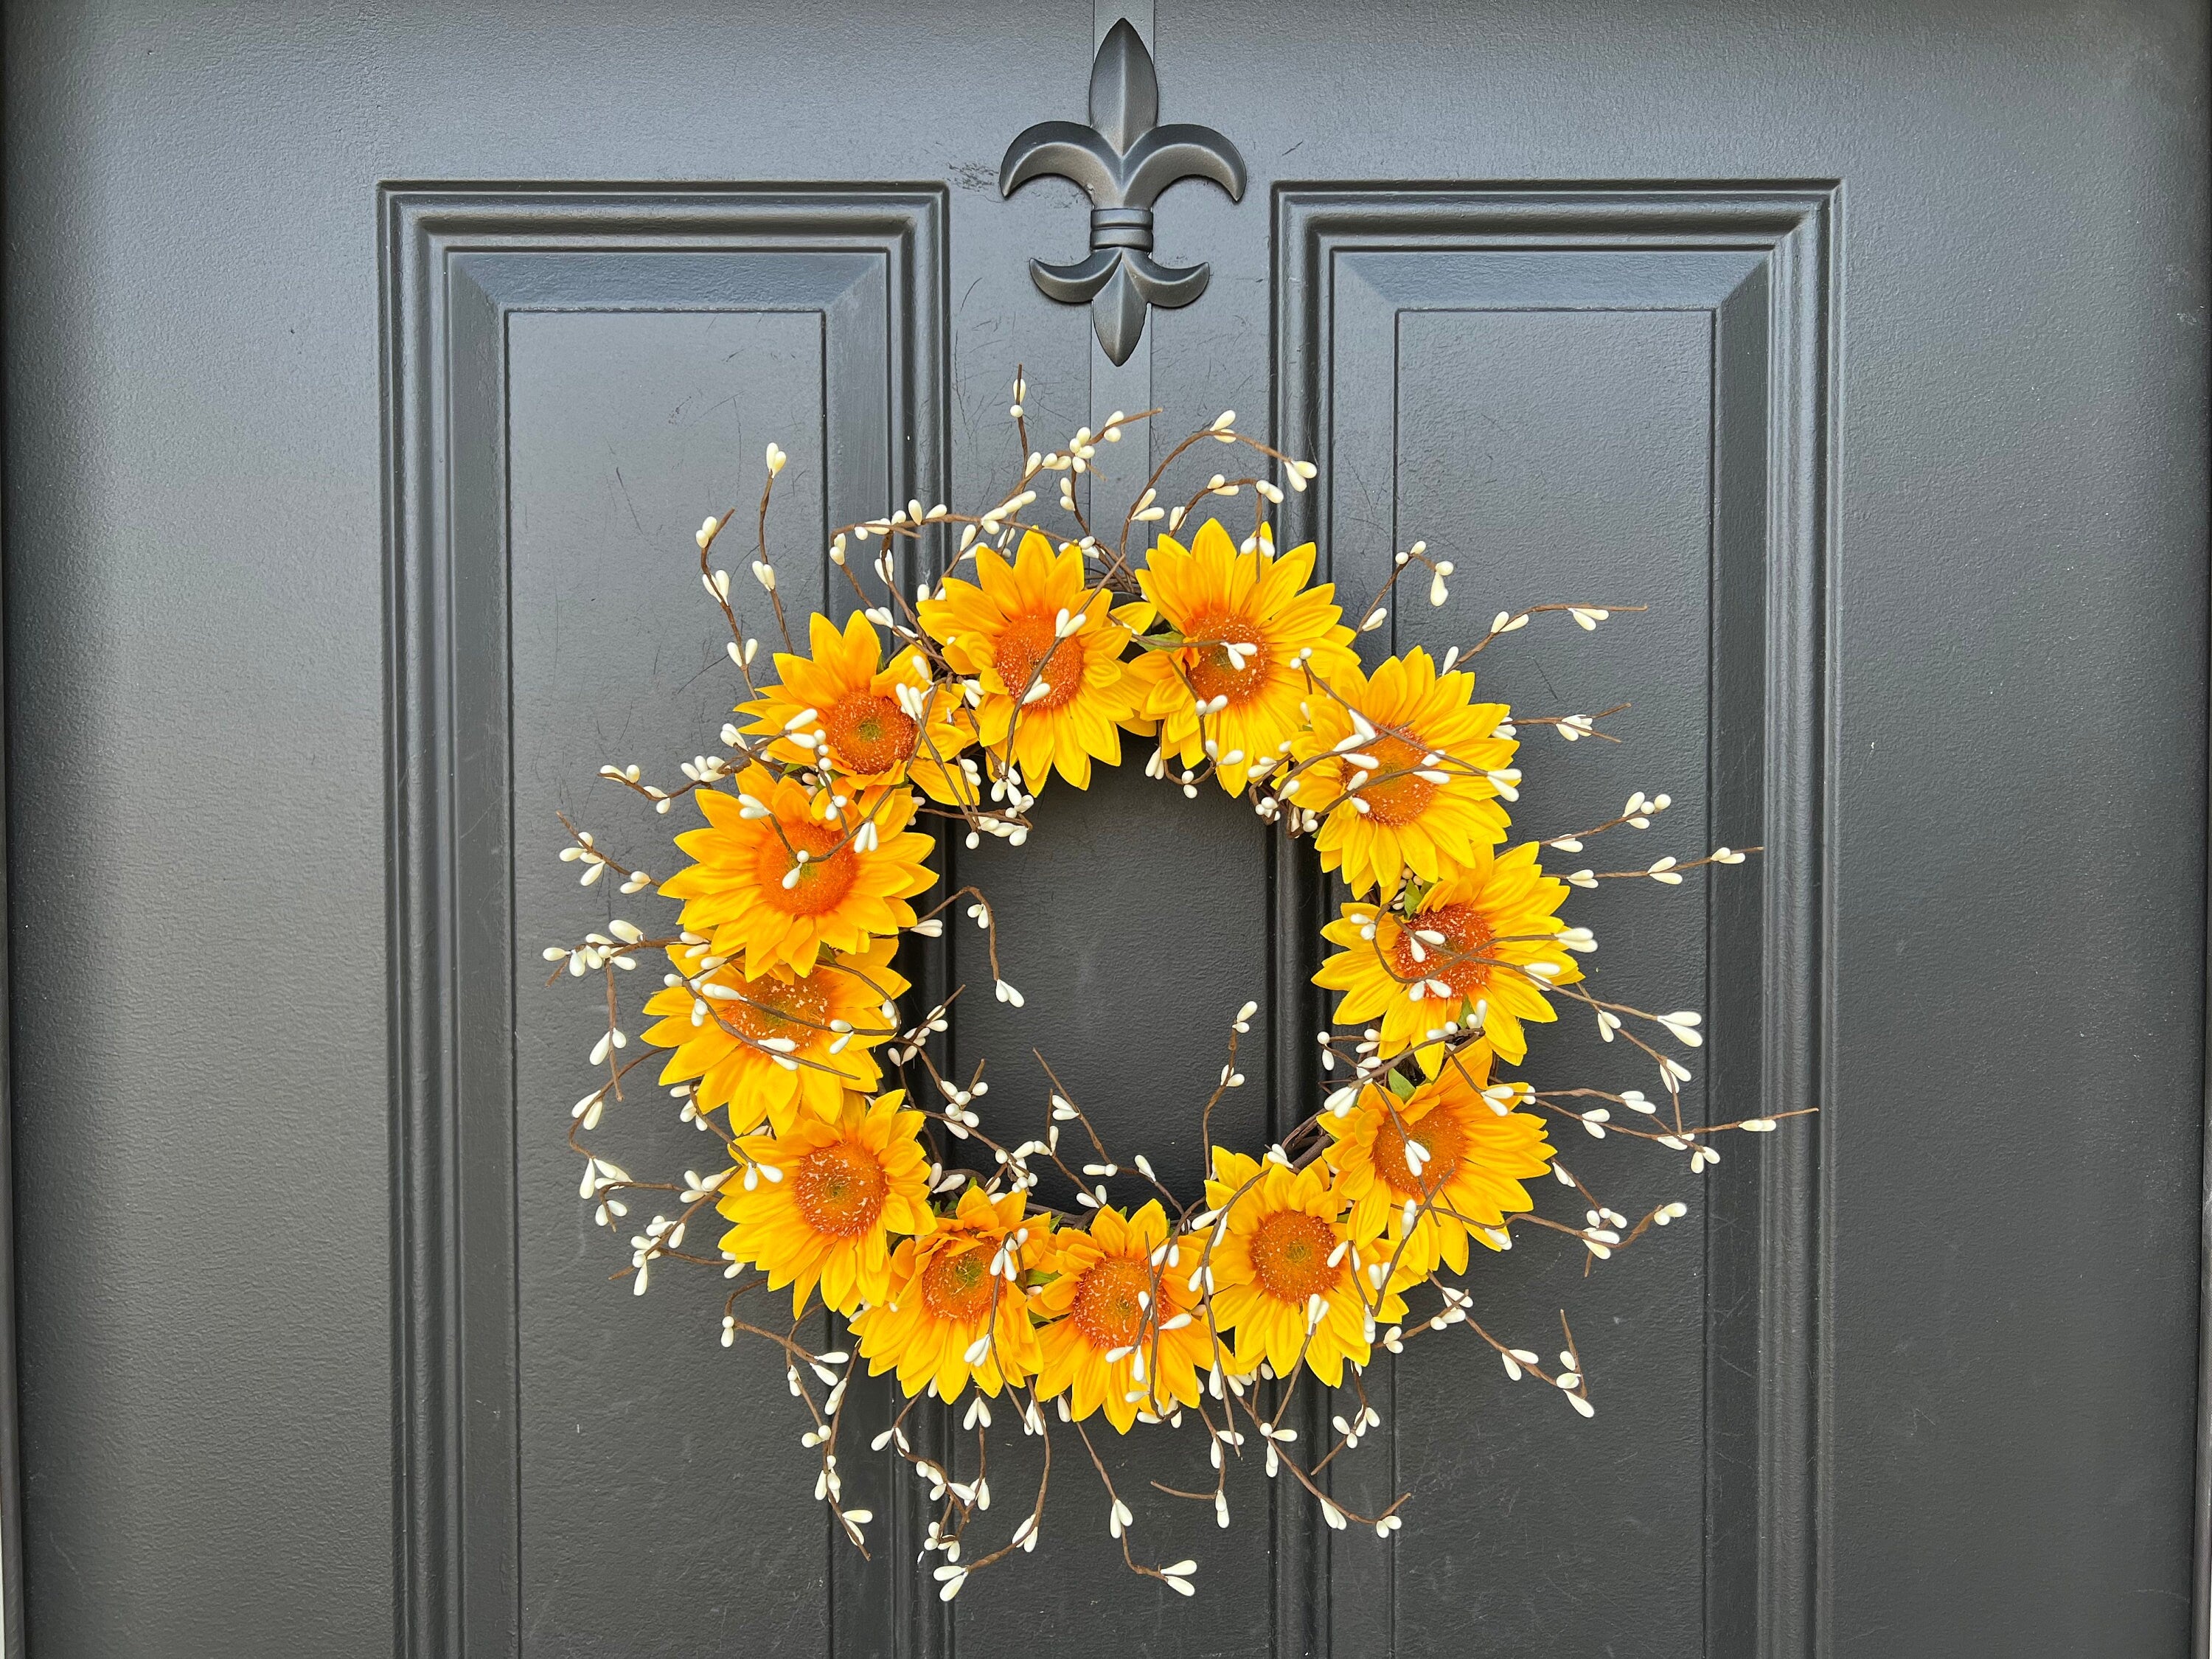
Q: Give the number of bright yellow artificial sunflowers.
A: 12